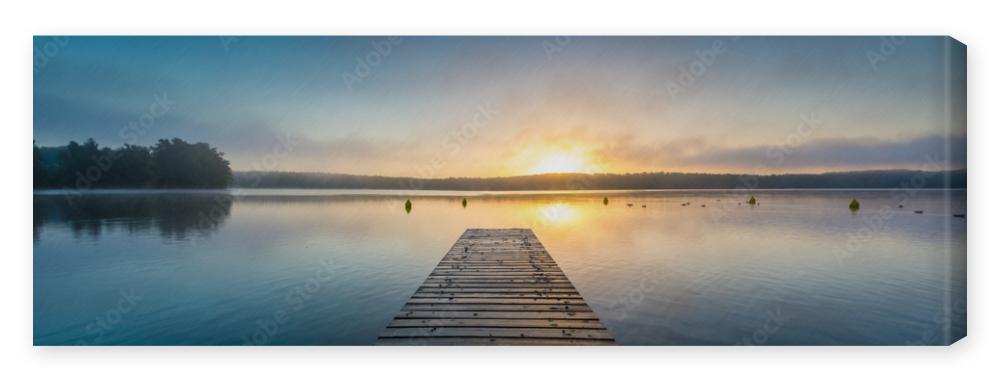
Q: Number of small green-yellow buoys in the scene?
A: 5